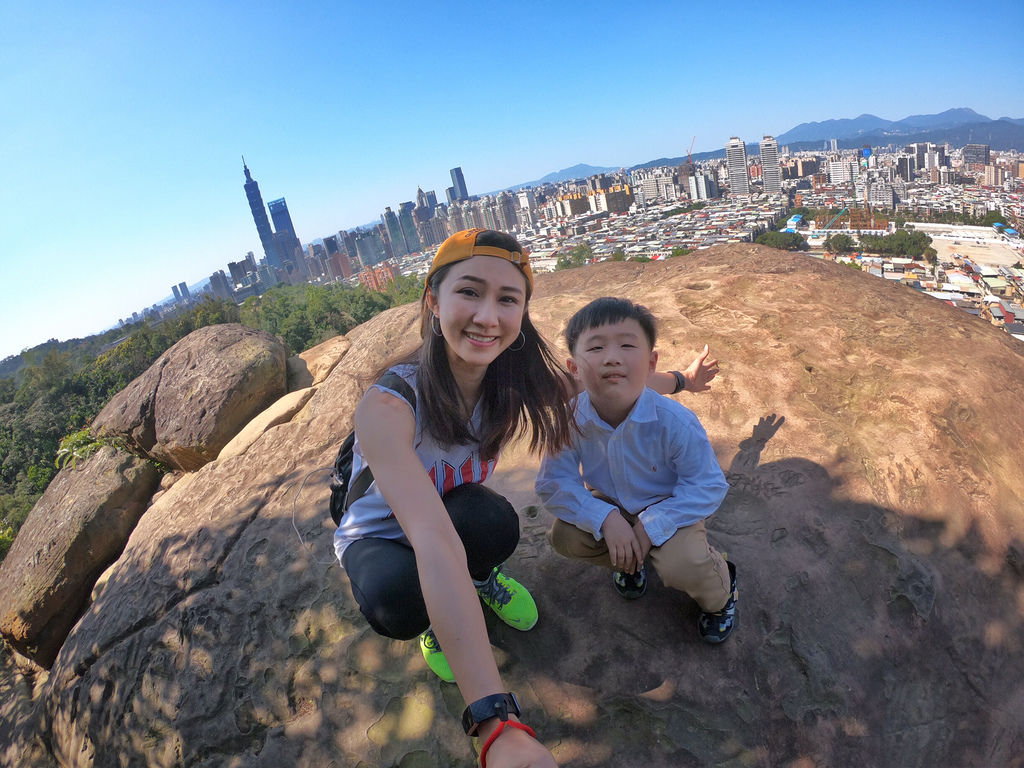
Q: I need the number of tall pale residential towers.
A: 2